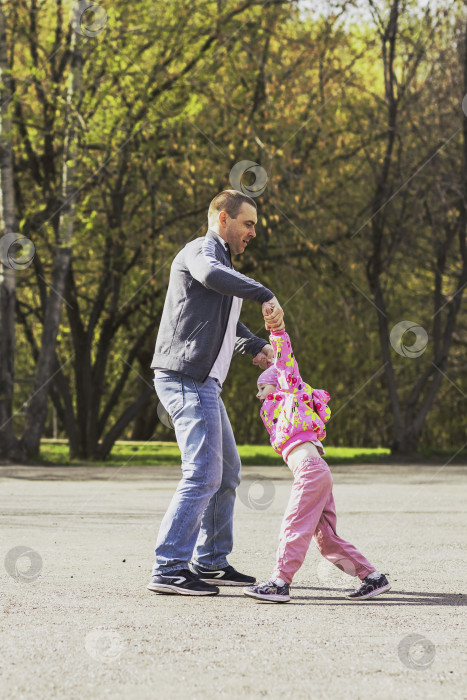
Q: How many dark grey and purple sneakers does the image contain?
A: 2